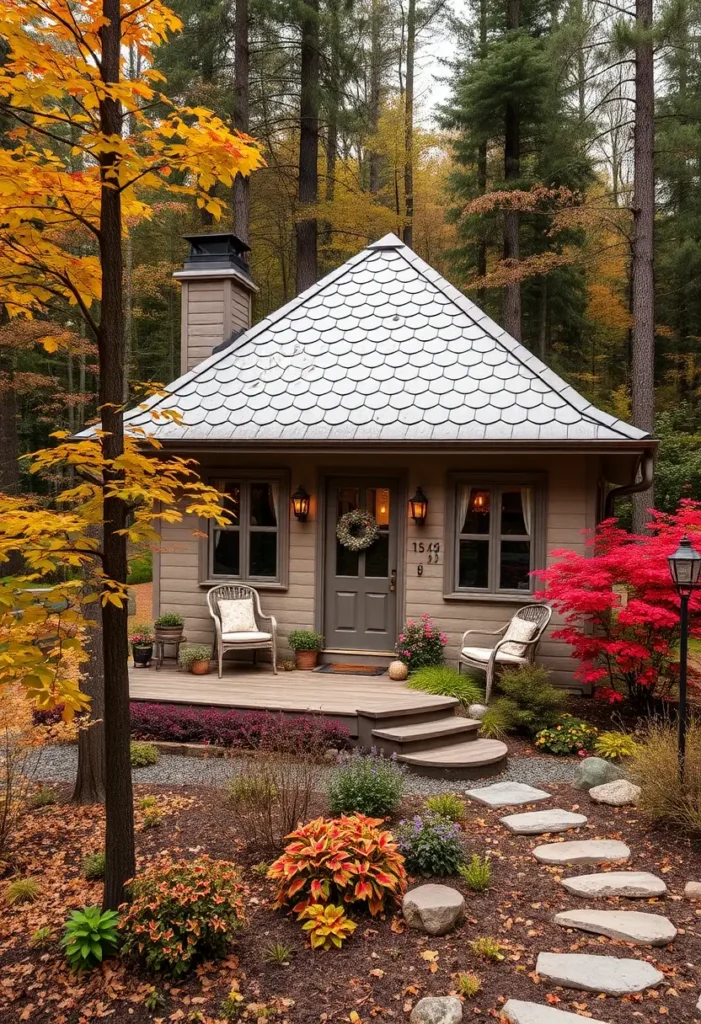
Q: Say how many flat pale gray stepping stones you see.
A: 7